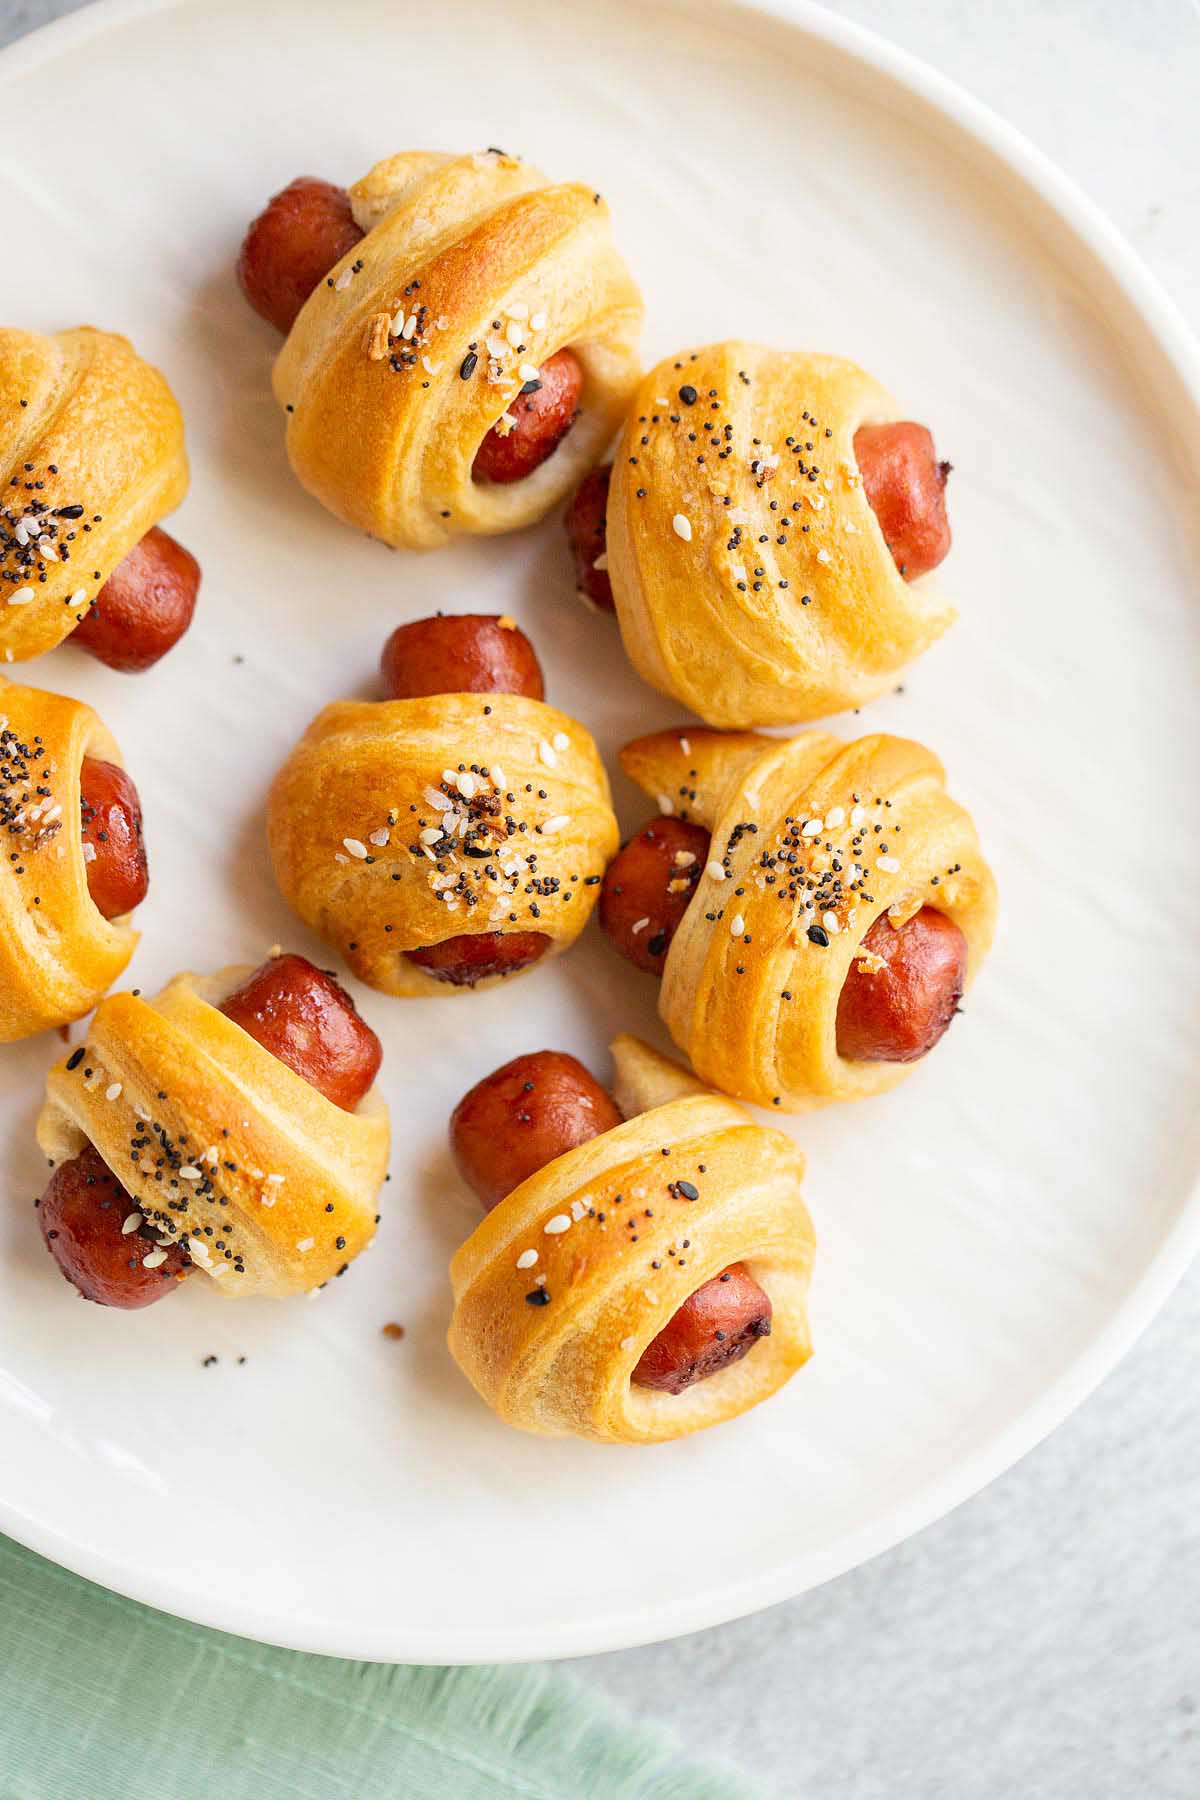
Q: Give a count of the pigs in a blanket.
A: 8